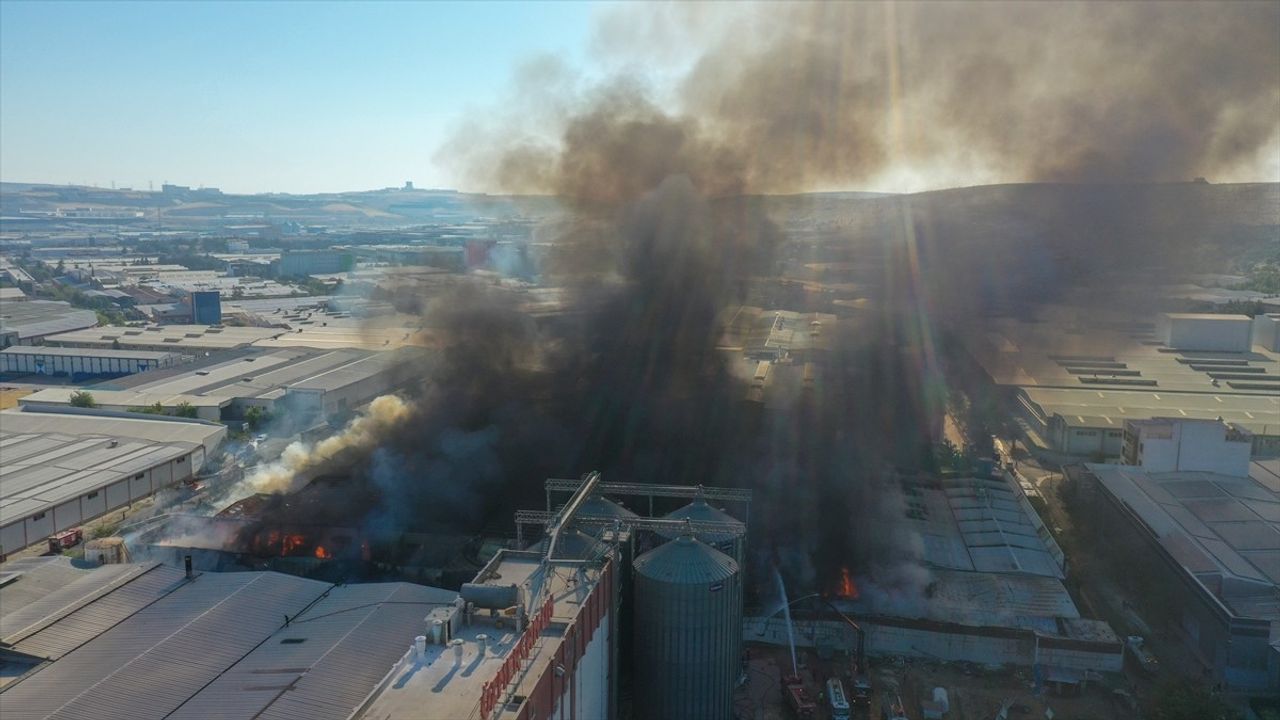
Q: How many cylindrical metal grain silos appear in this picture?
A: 4